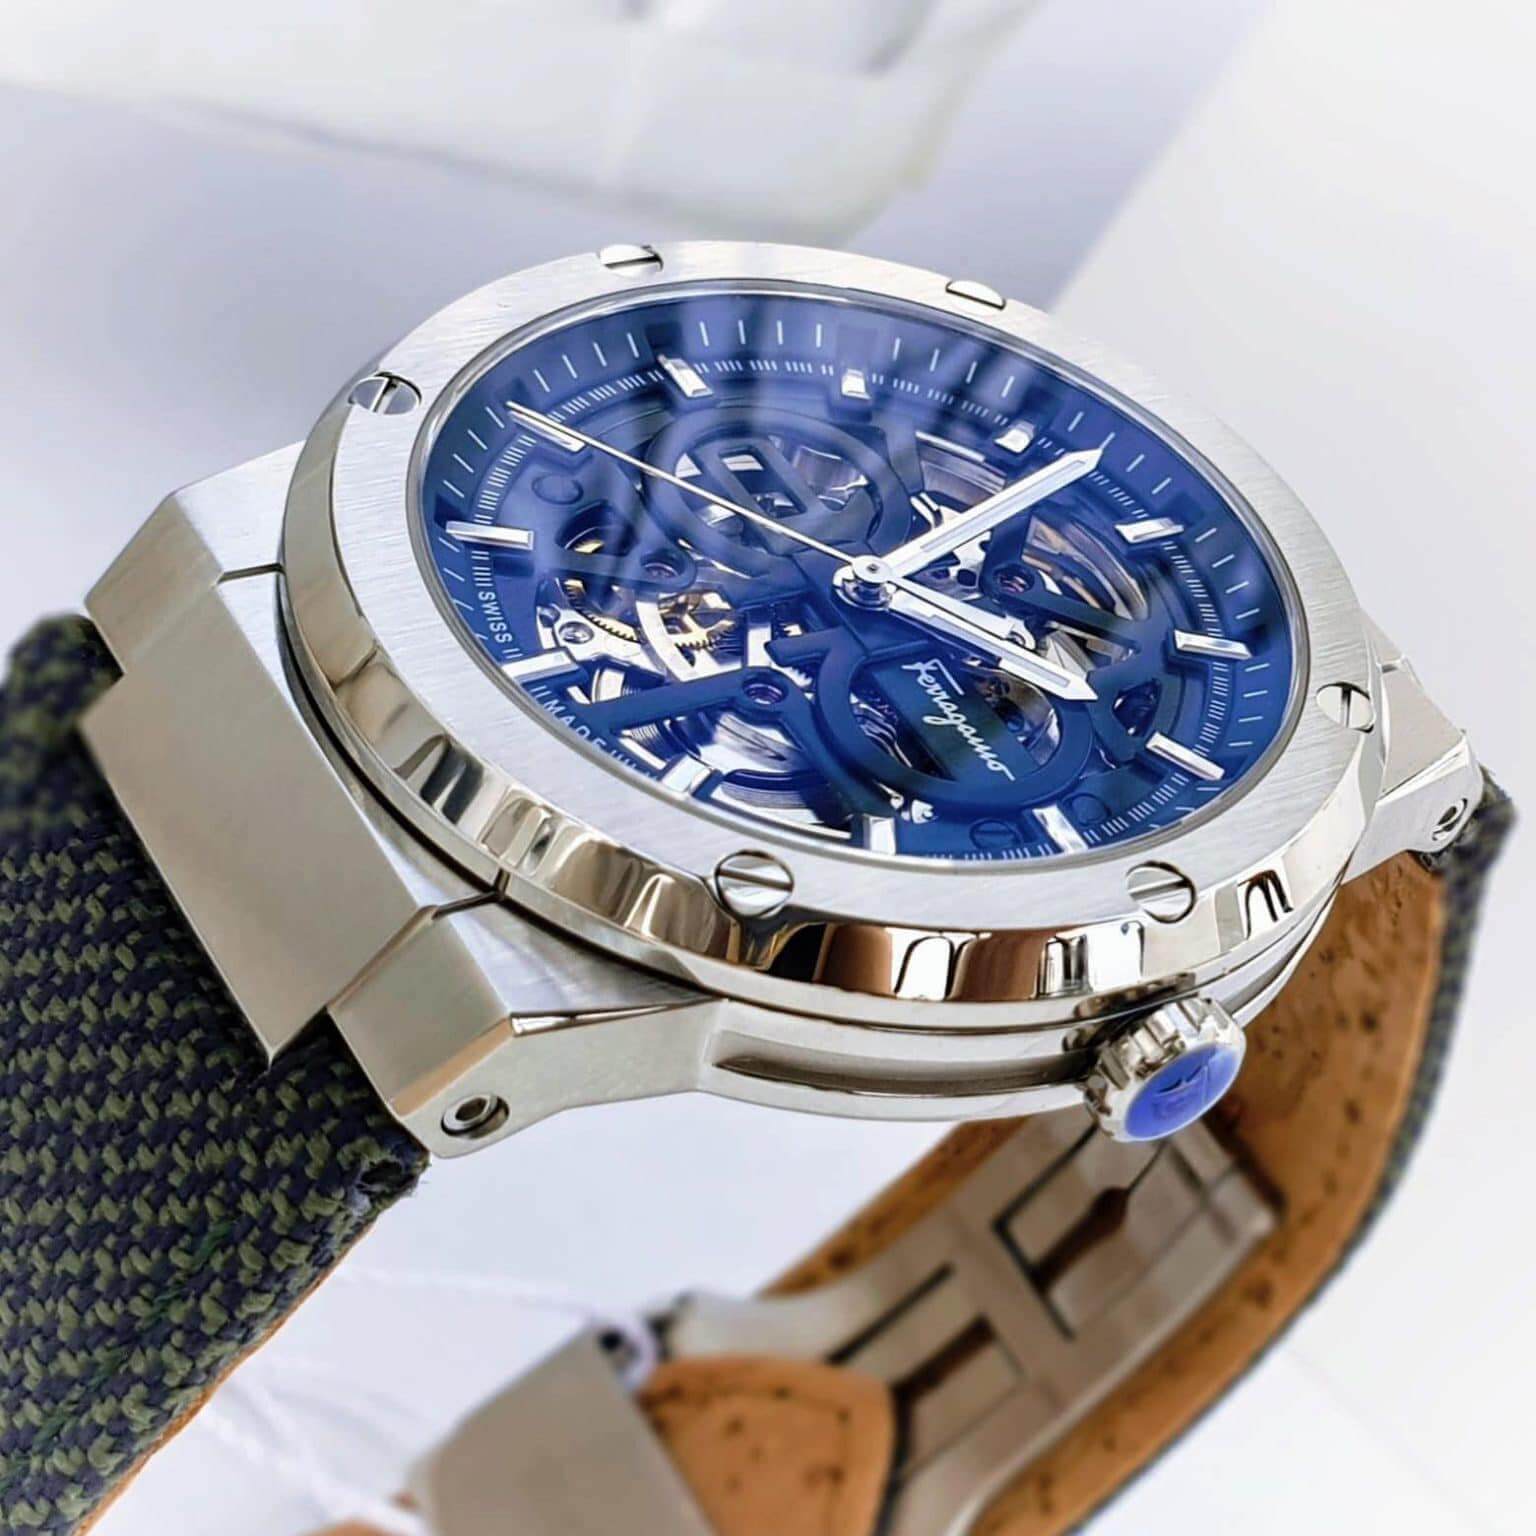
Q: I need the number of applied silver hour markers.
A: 12